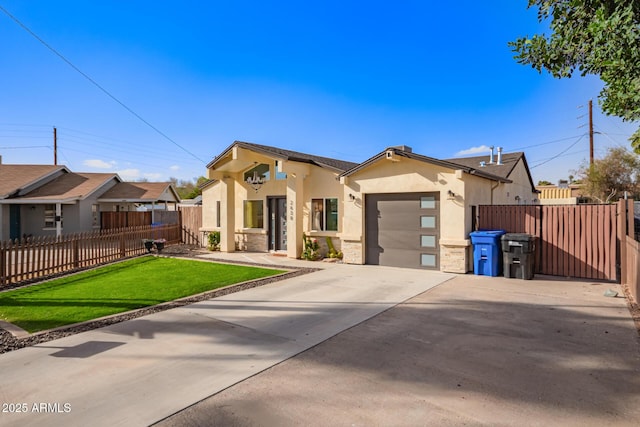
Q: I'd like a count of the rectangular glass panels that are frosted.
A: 4